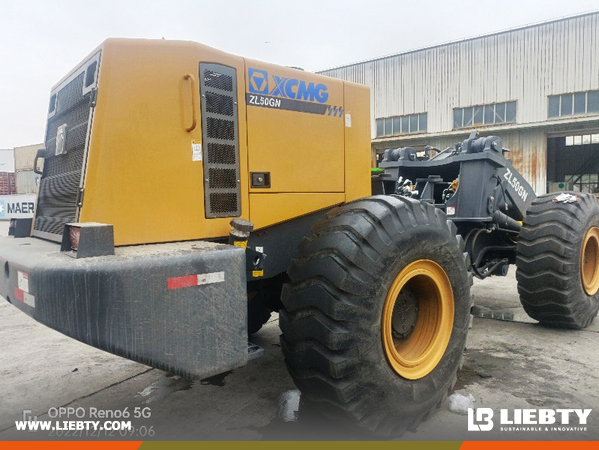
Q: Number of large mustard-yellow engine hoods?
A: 1